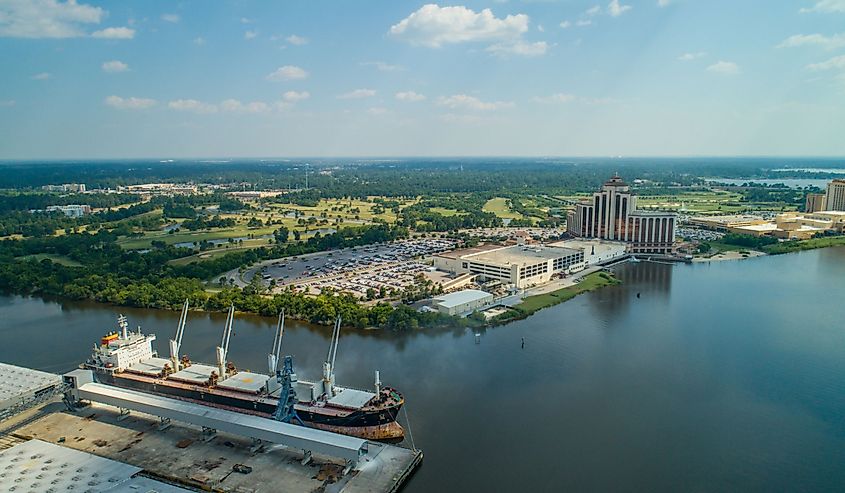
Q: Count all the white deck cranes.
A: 4